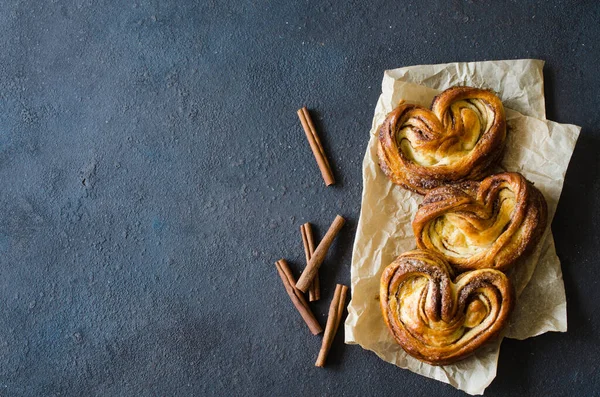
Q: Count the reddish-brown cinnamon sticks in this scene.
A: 5